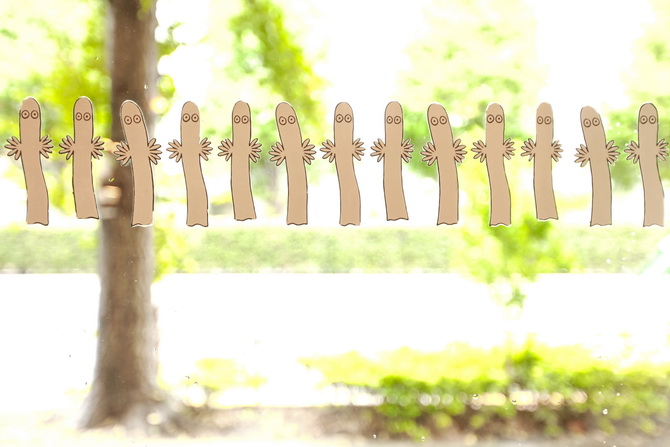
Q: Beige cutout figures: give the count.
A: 13